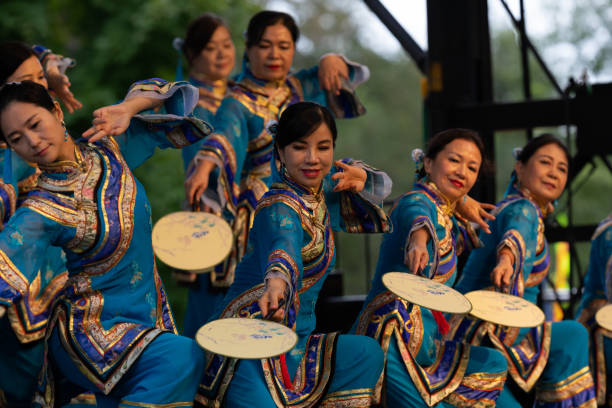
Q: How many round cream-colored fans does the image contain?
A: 5